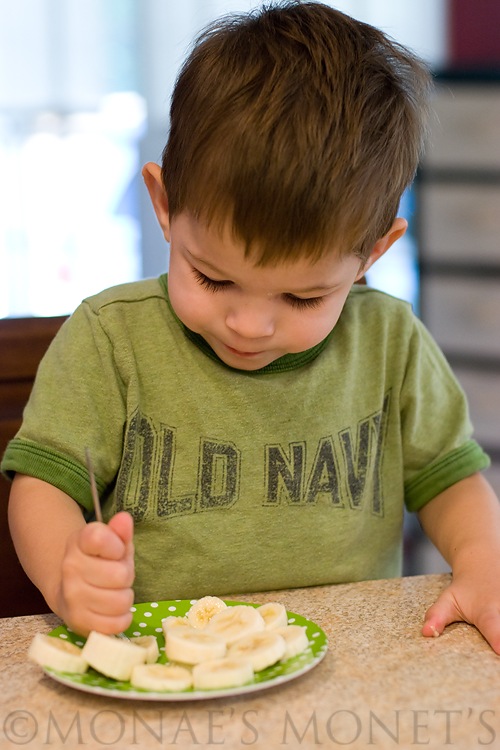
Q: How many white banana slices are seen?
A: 12